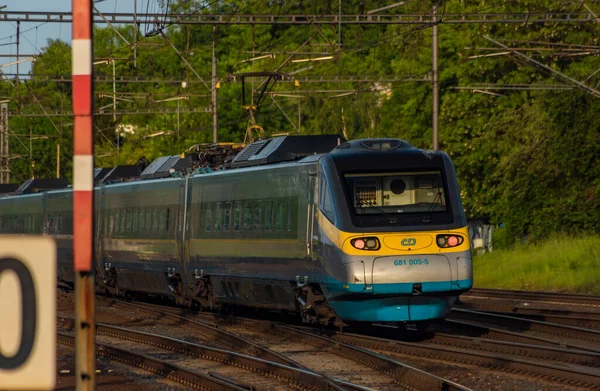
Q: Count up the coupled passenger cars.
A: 4